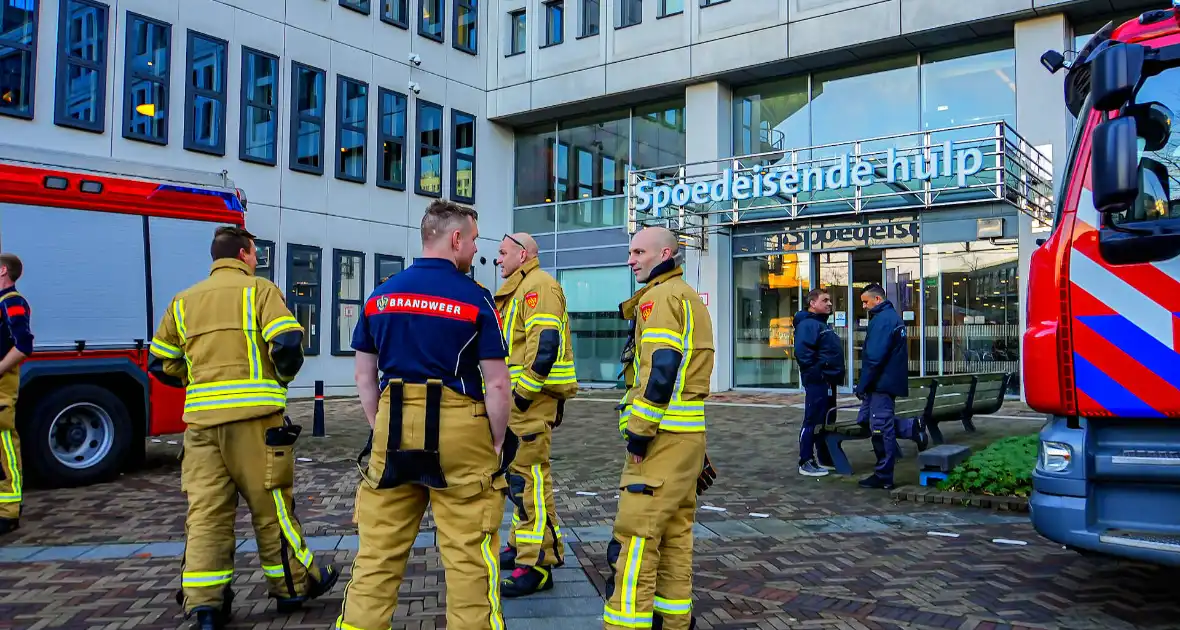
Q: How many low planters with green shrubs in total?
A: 1